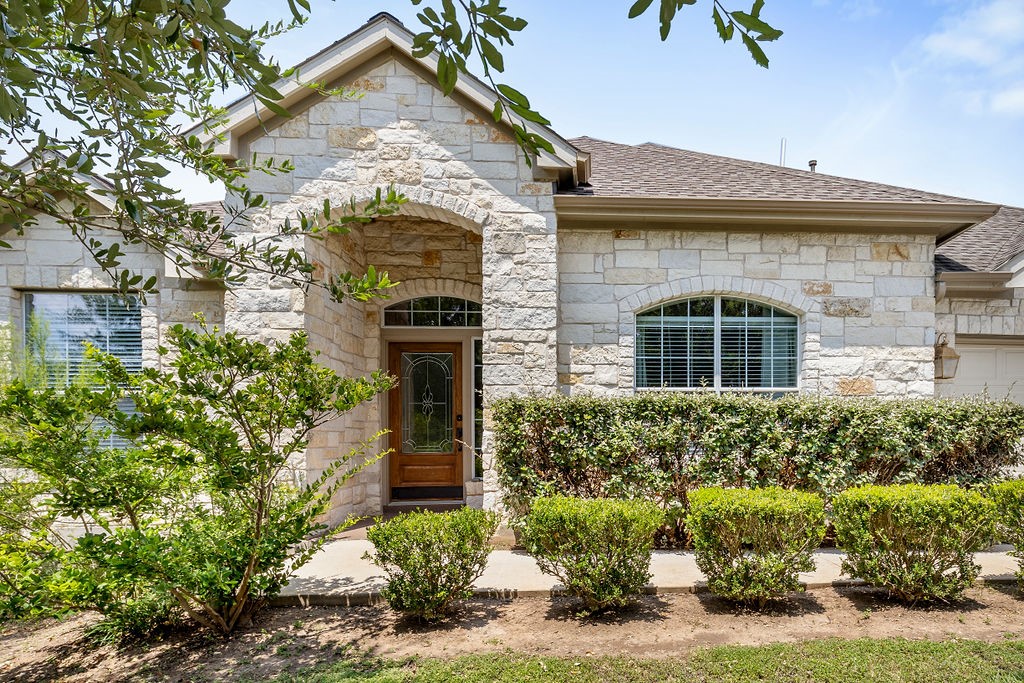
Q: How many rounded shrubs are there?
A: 5